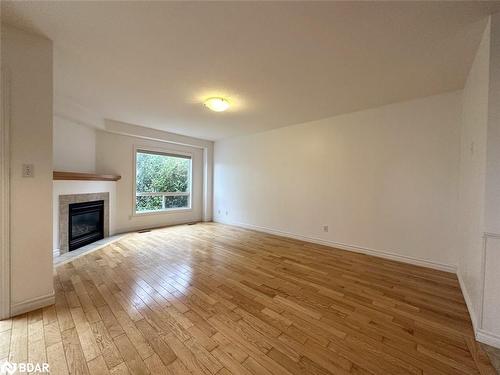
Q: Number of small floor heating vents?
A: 2